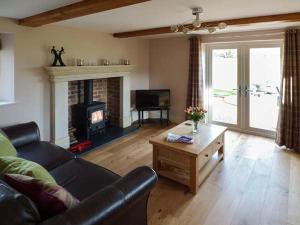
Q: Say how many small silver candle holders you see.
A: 3